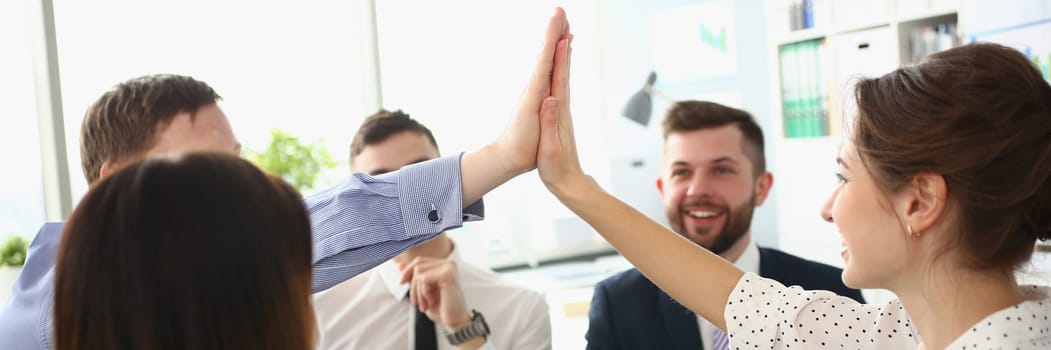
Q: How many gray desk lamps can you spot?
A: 1